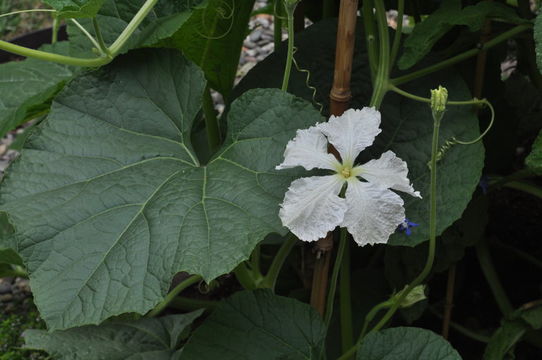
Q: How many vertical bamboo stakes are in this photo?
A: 2